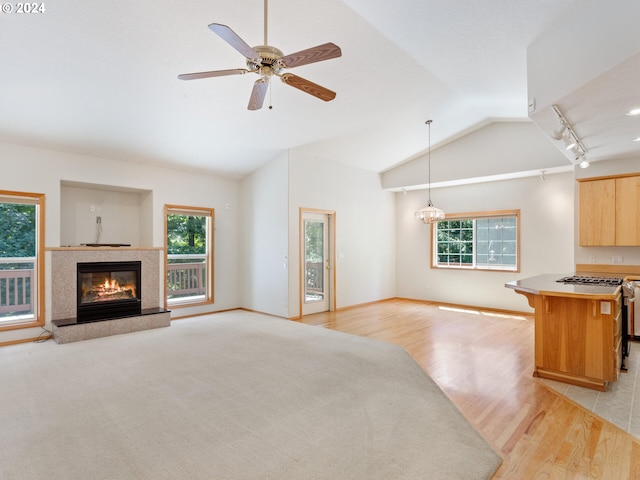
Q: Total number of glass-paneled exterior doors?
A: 1